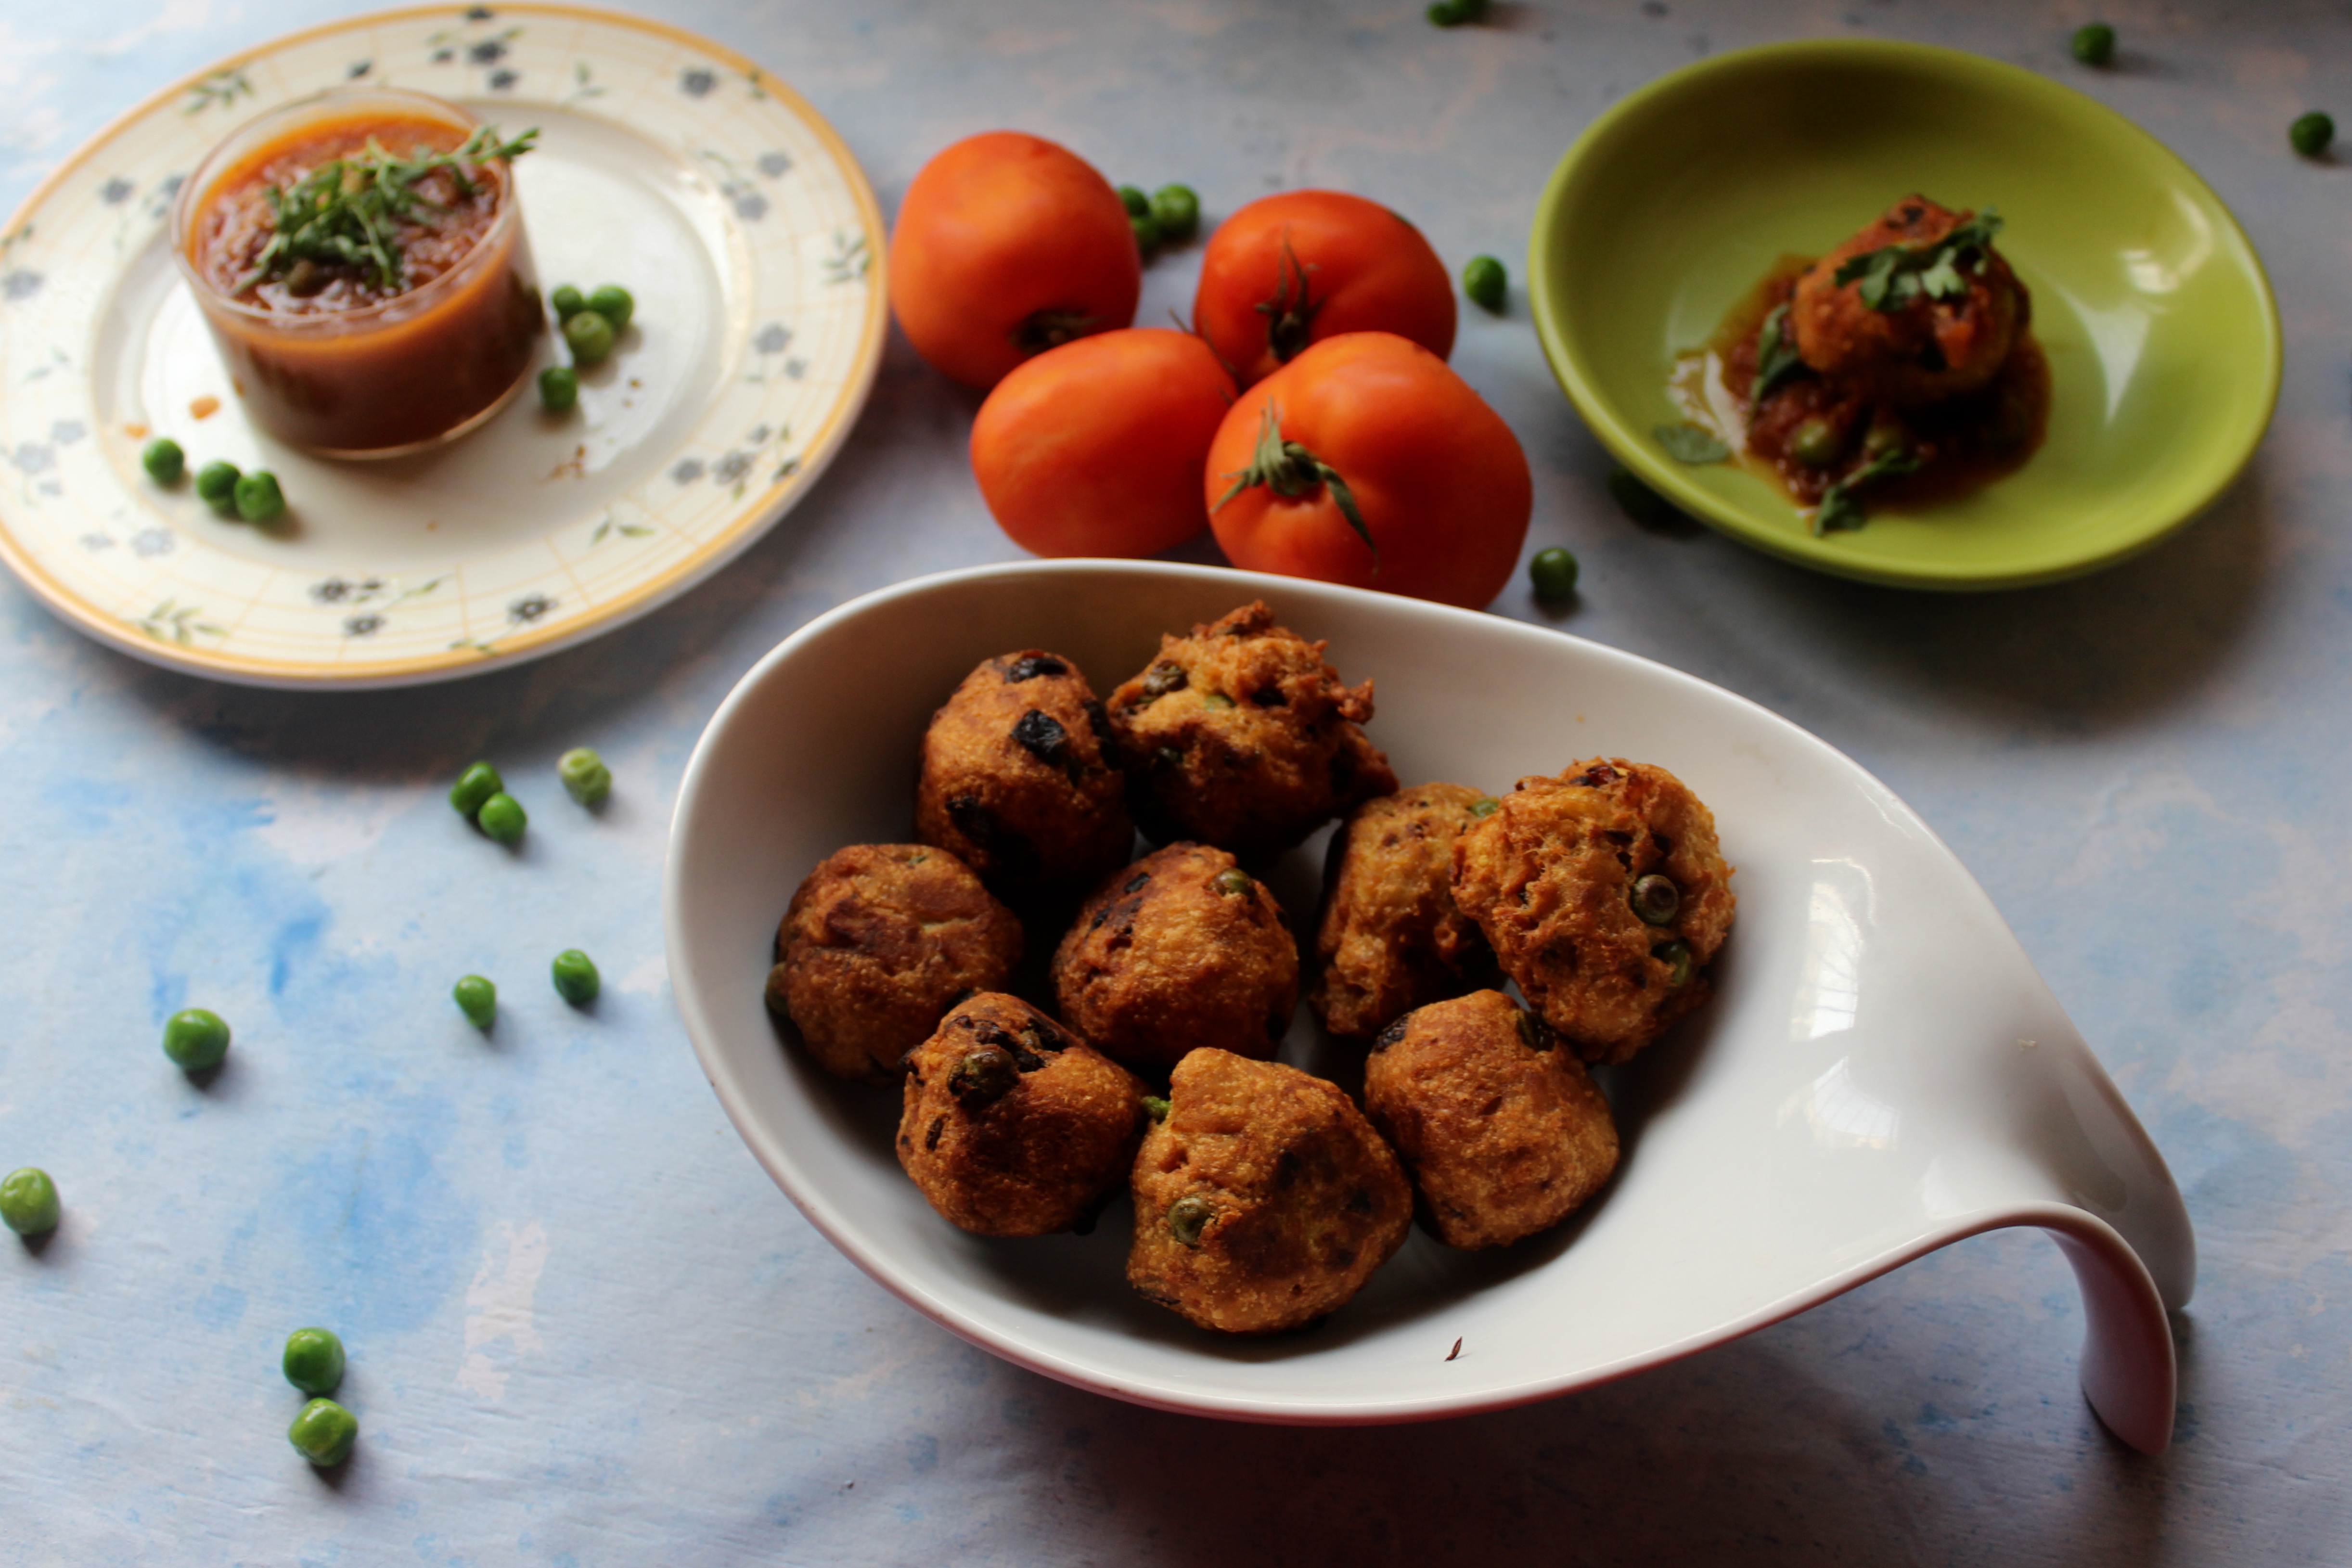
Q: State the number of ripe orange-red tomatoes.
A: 4